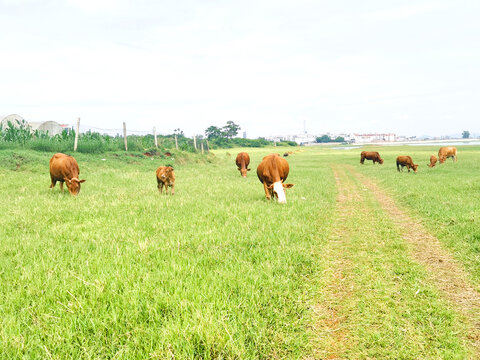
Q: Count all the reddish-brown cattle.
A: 8